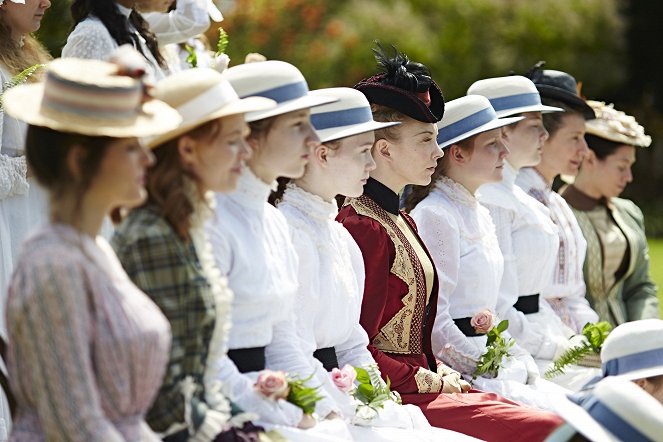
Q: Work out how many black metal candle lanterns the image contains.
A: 0